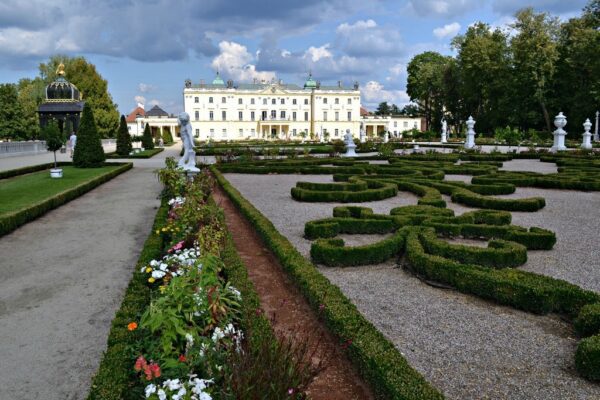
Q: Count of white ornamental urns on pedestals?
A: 3